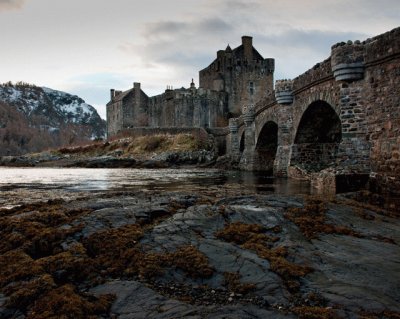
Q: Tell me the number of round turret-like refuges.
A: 4